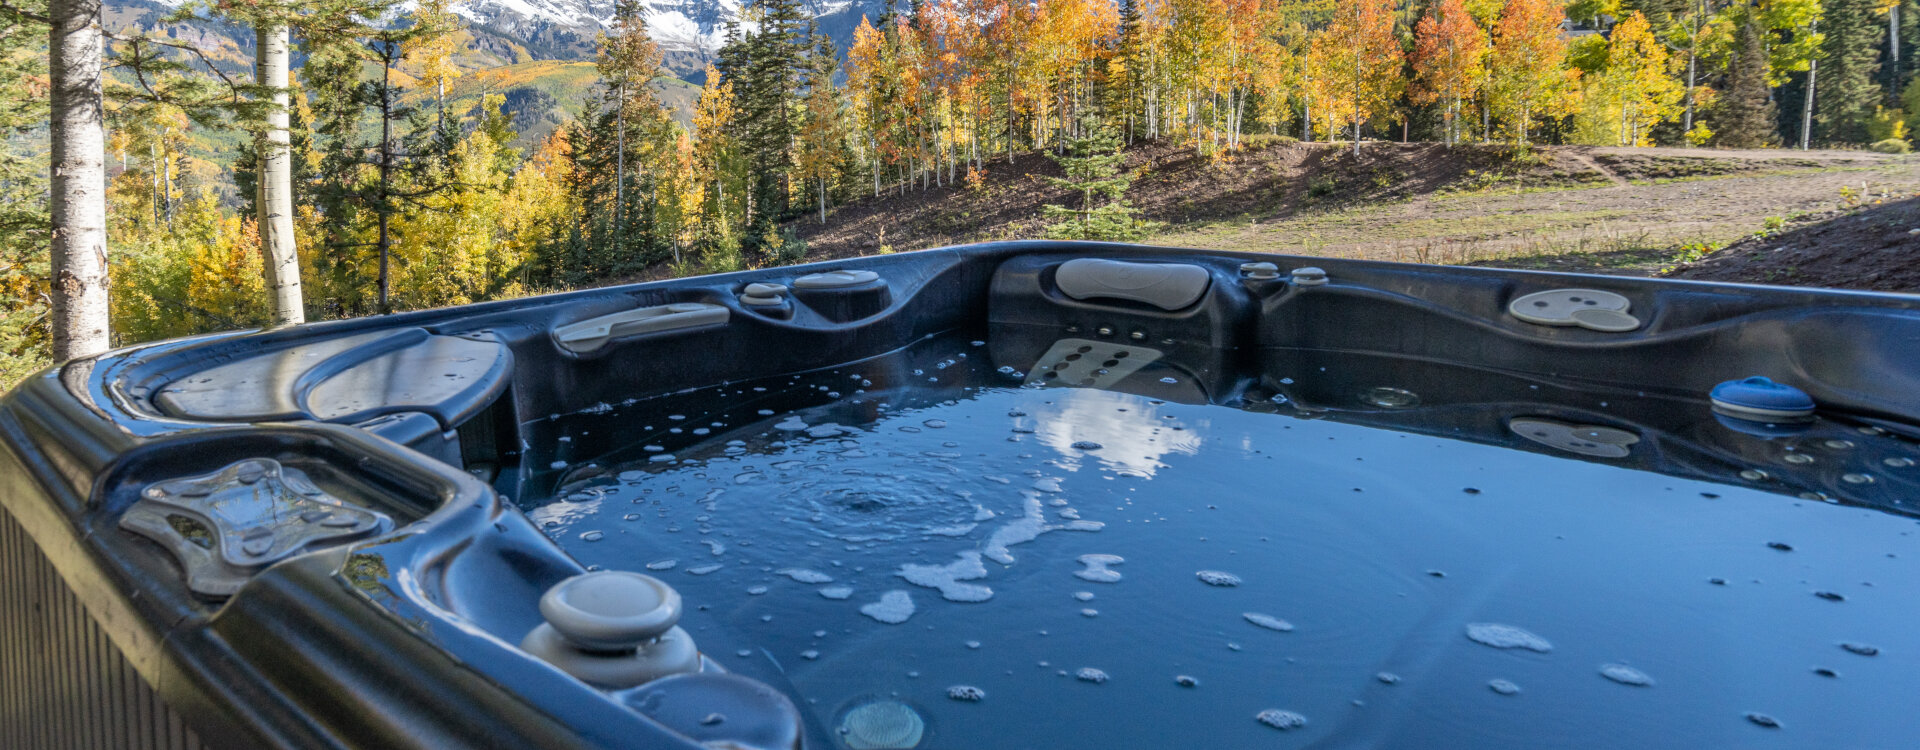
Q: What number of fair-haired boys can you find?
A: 0